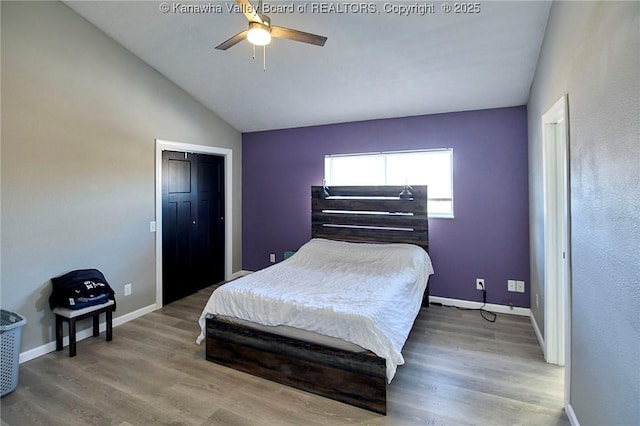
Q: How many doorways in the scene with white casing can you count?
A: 2